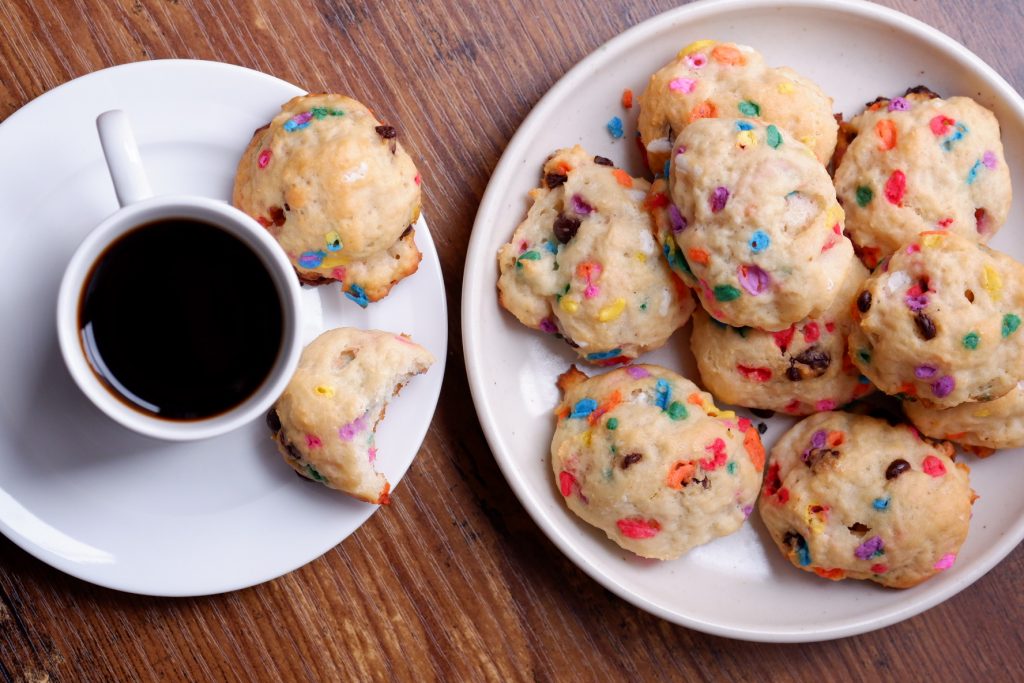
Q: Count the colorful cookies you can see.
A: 11